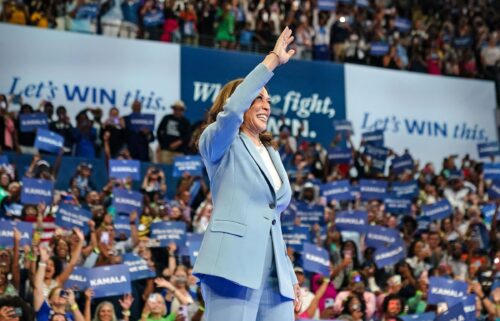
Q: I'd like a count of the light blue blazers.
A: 1